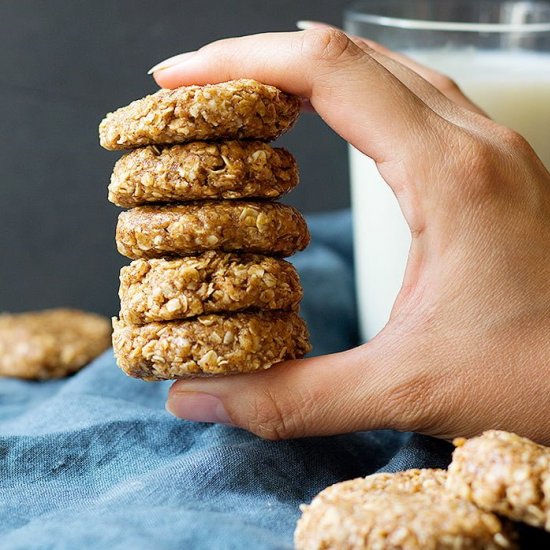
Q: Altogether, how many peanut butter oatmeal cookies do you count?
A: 8